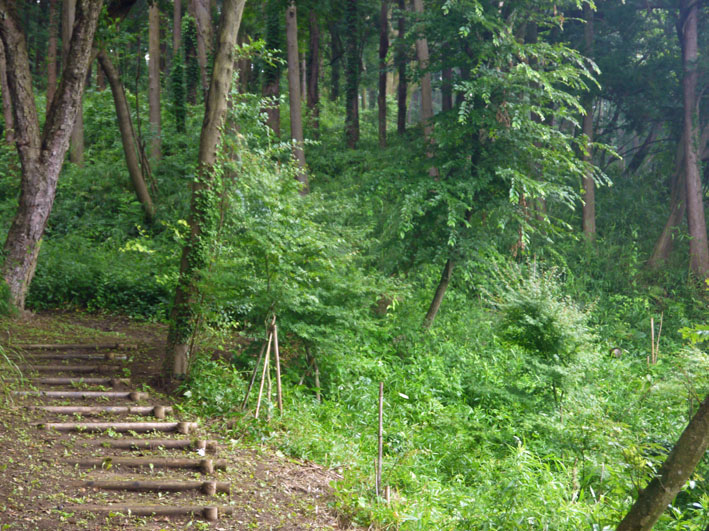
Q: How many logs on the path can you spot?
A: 11